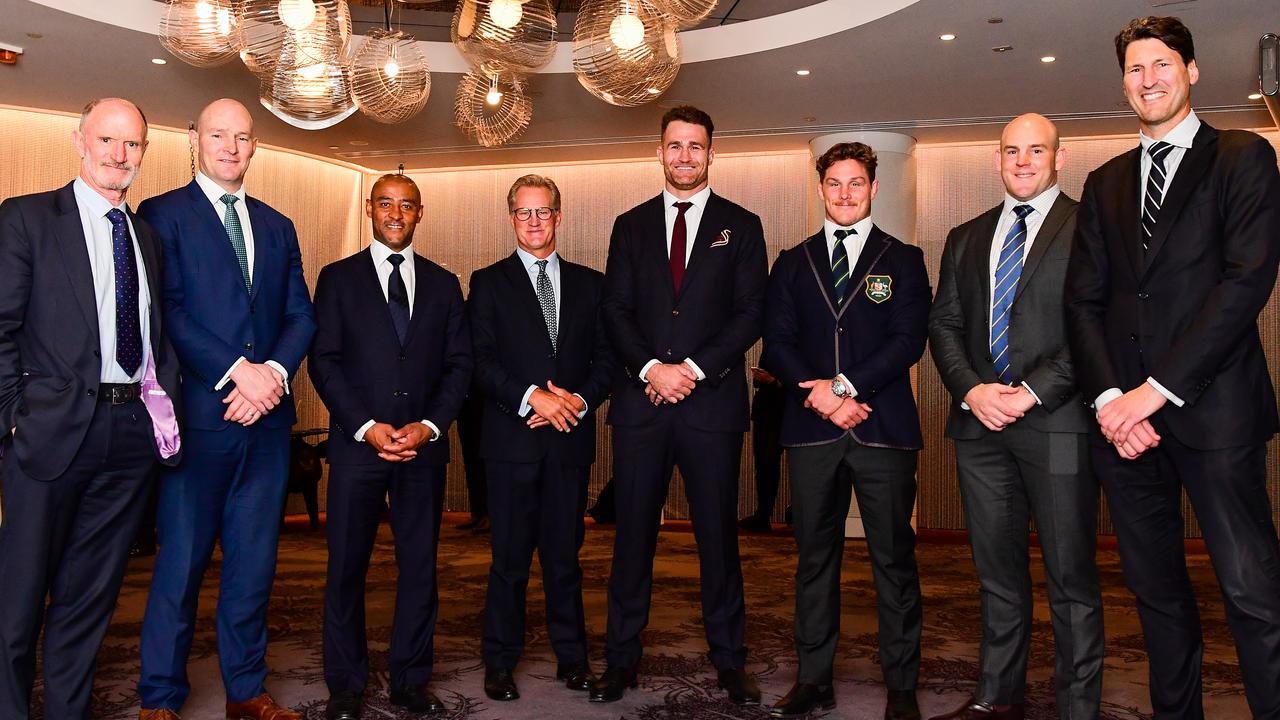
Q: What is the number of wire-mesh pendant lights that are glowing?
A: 7